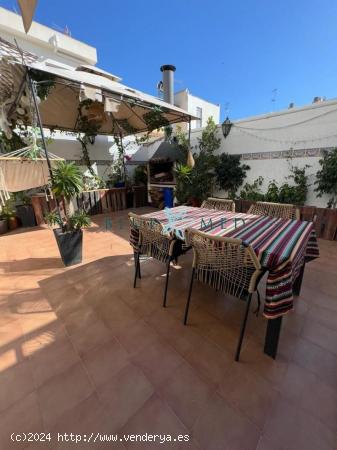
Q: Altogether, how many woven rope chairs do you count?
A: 4